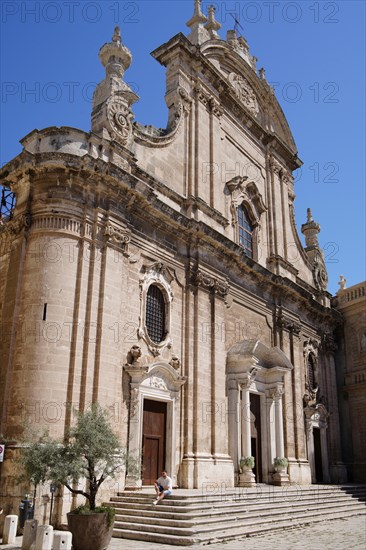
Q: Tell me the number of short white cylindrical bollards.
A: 4